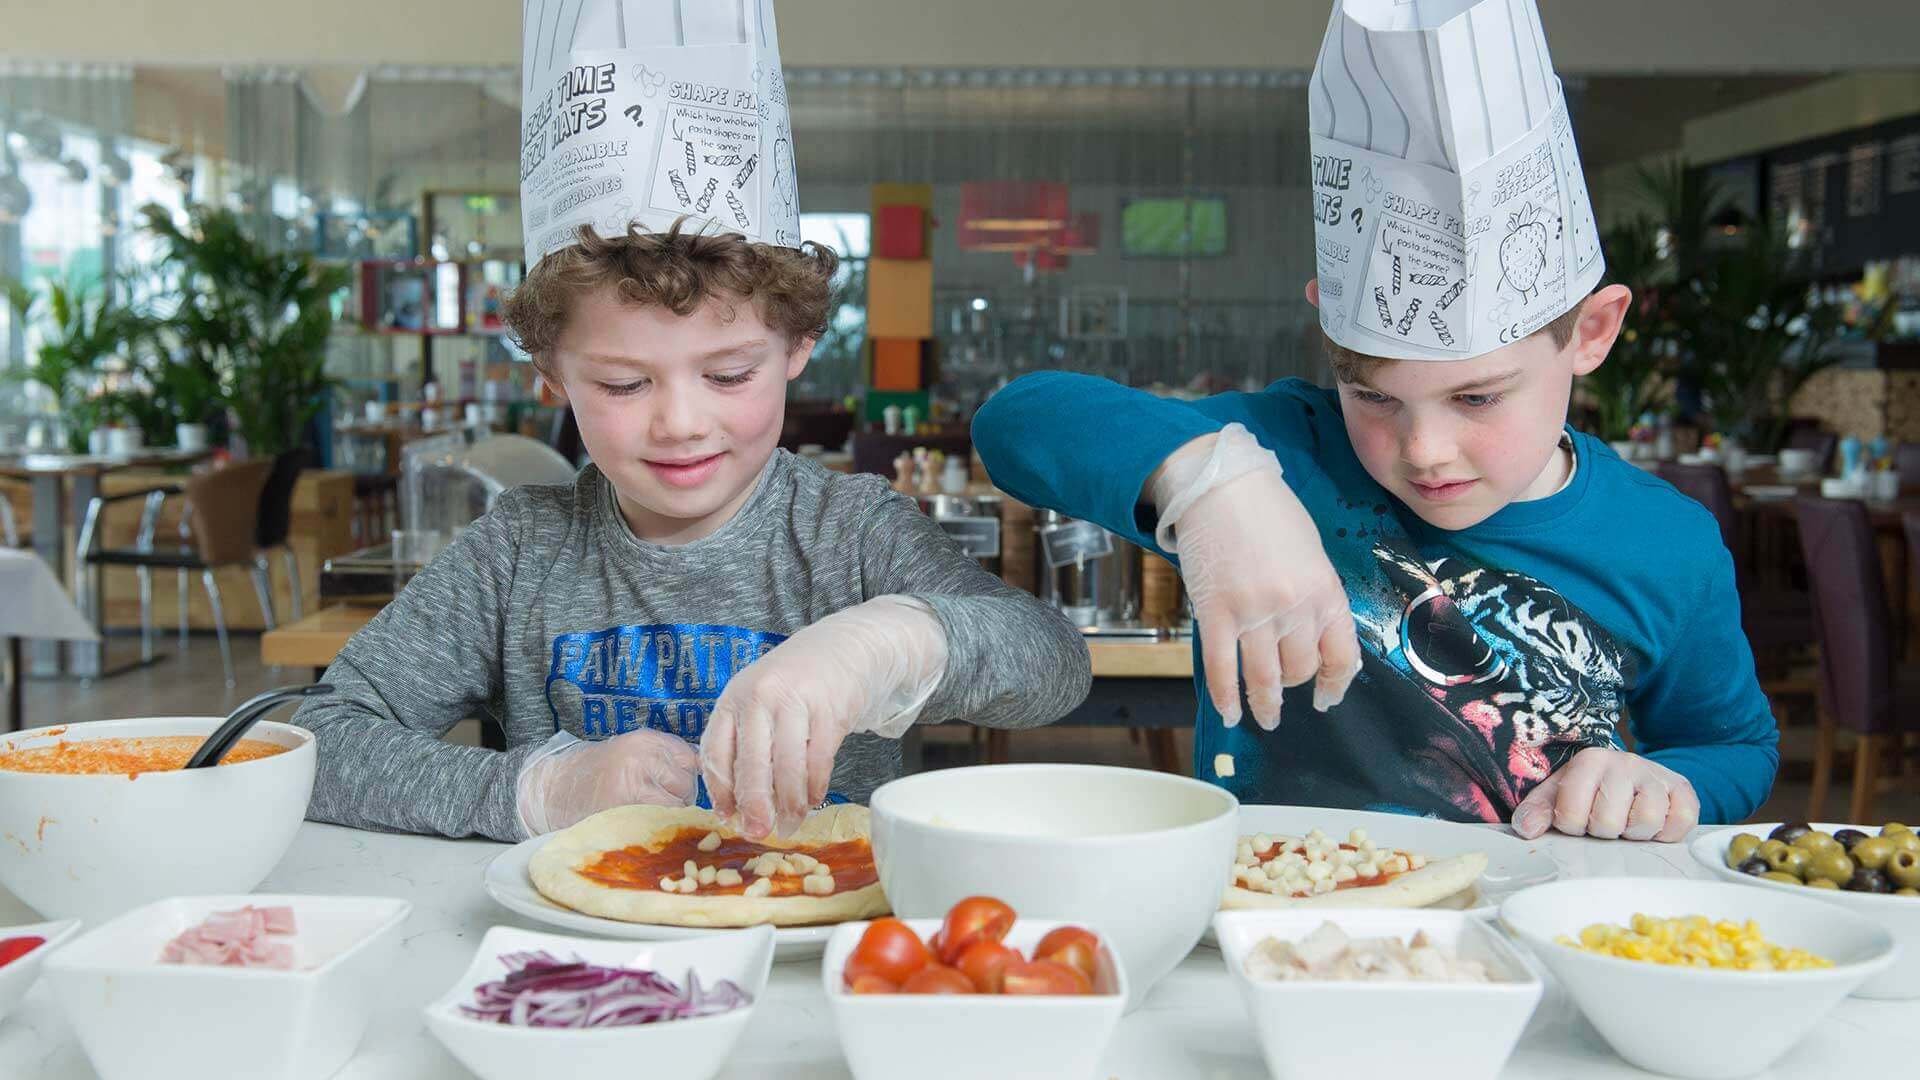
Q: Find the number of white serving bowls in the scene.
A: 9